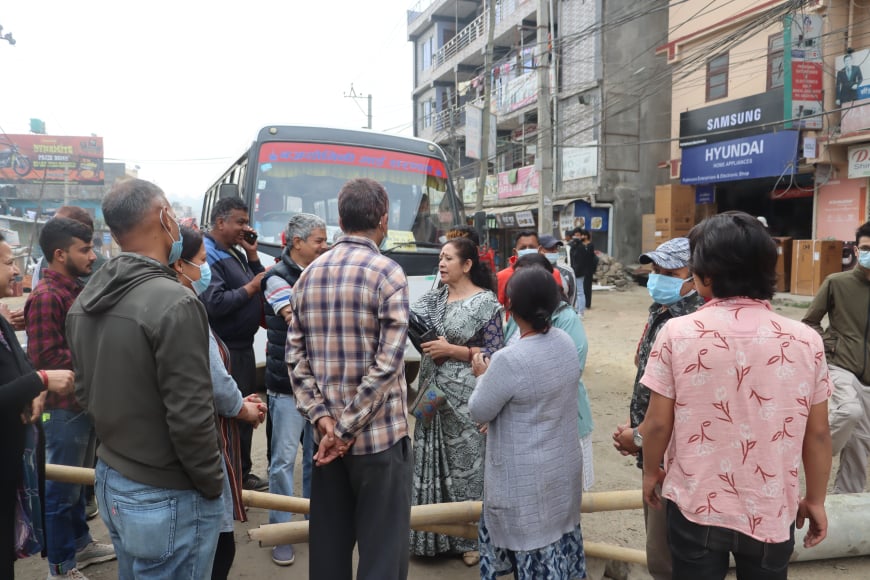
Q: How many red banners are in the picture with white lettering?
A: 1